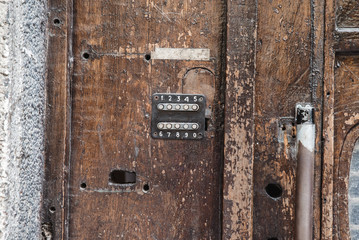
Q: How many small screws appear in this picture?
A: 4